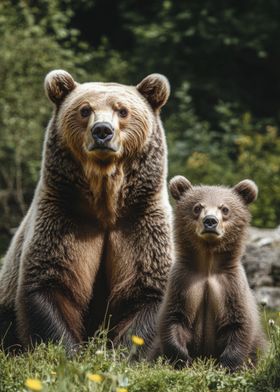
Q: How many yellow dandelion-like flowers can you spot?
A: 4